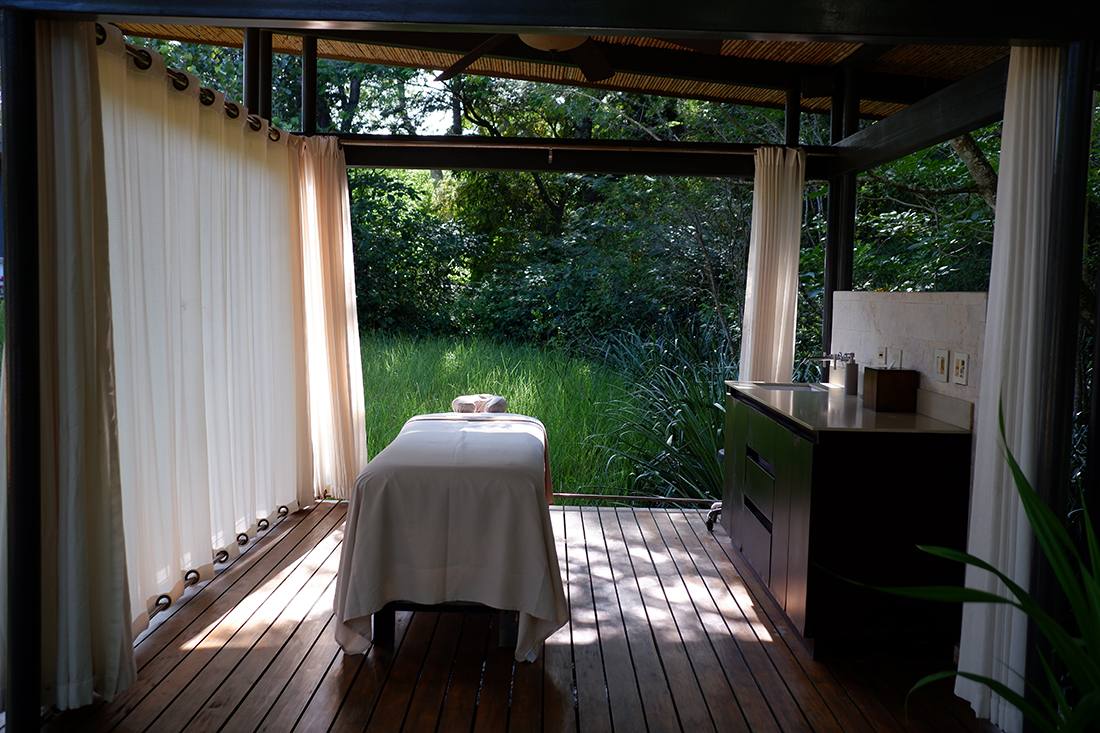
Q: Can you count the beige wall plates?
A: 4